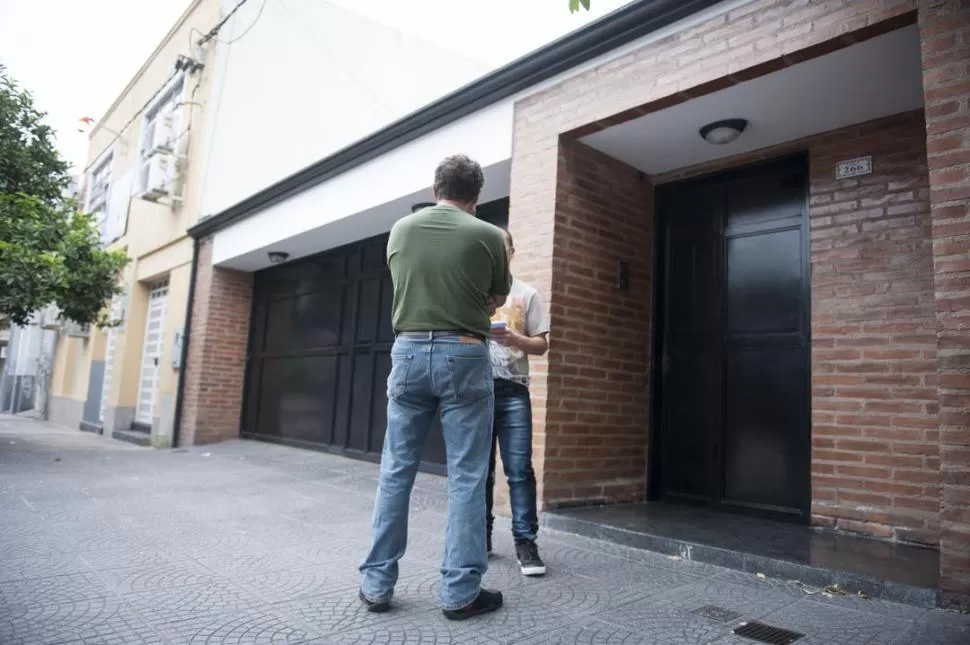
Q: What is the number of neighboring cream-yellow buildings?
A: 1